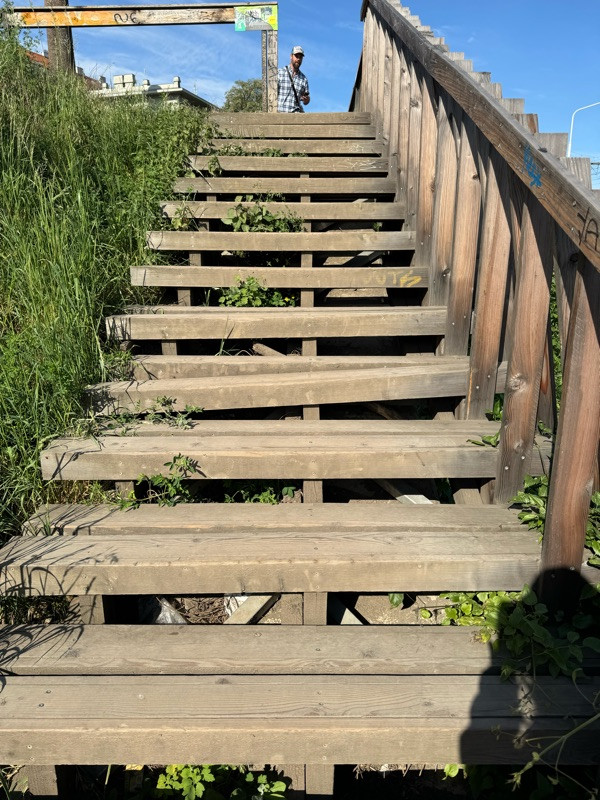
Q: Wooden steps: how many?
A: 13